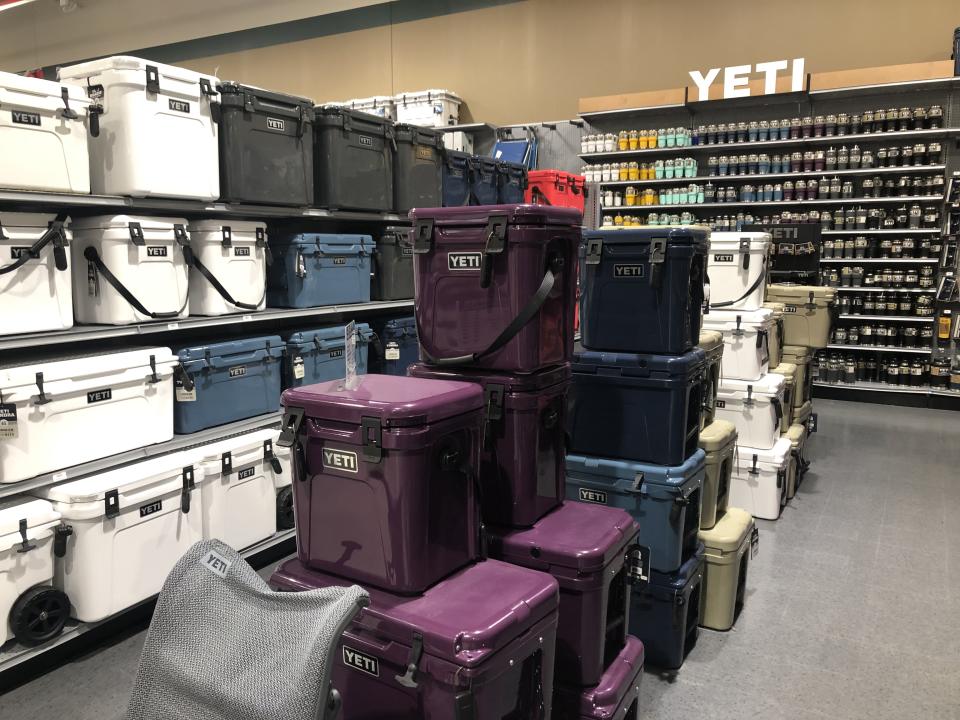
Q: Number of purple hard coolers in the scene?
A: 6